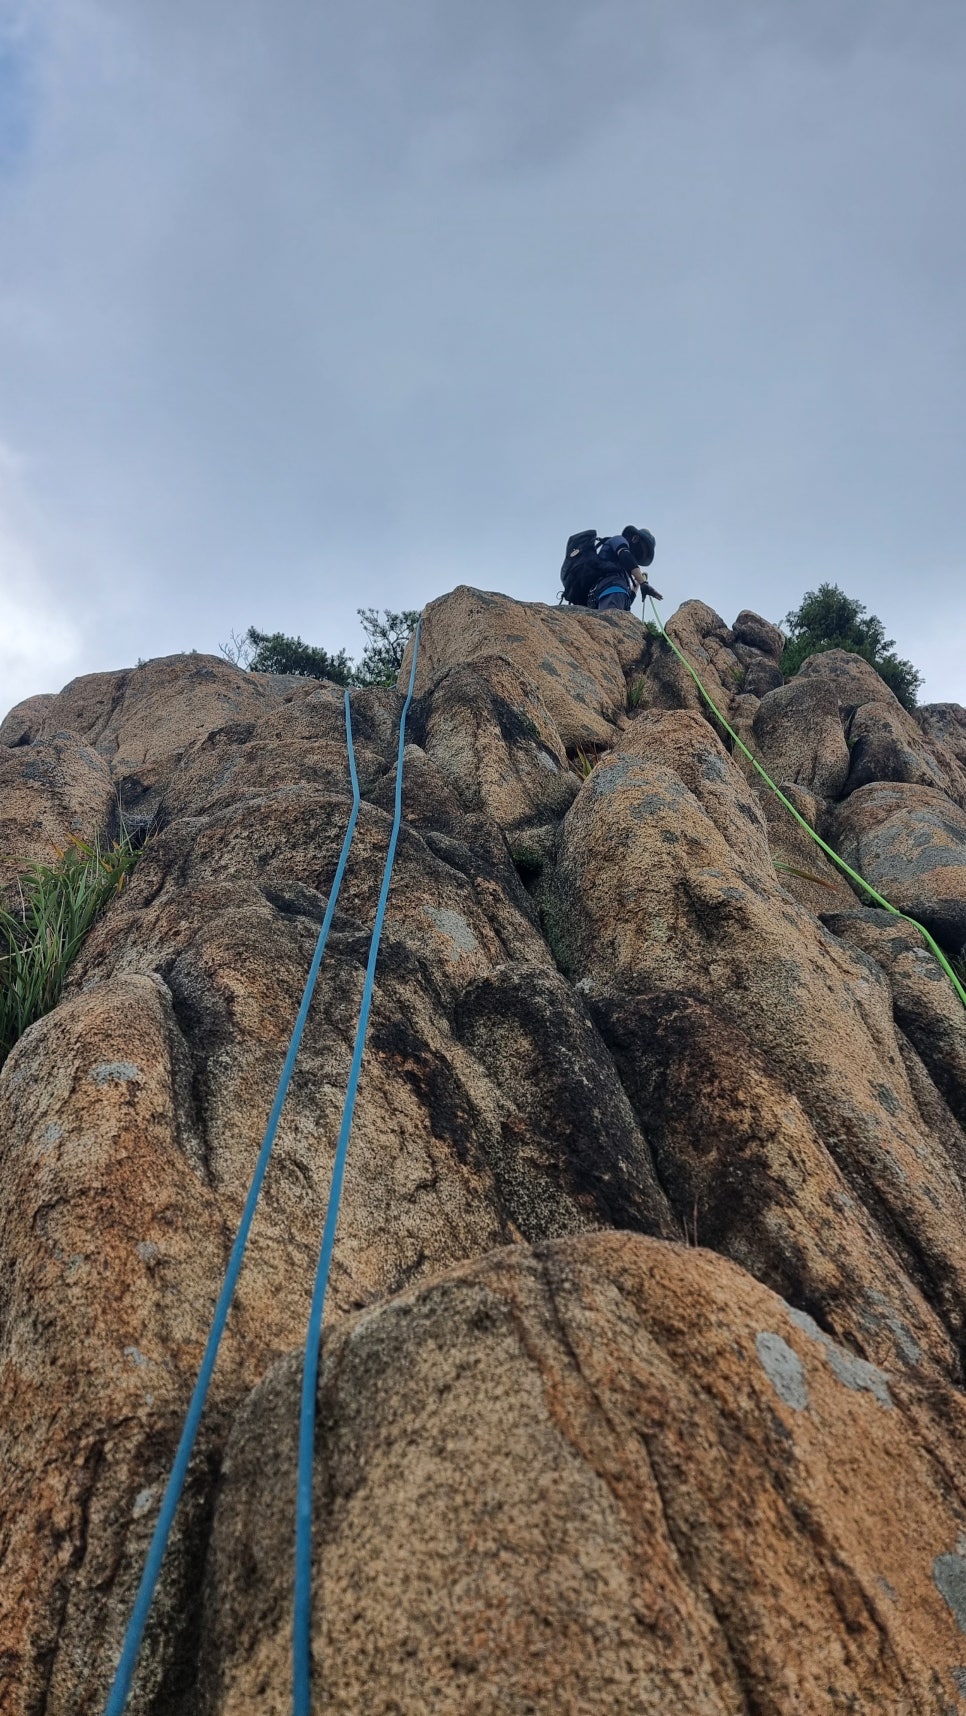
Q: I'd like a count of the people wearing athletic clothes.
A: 1